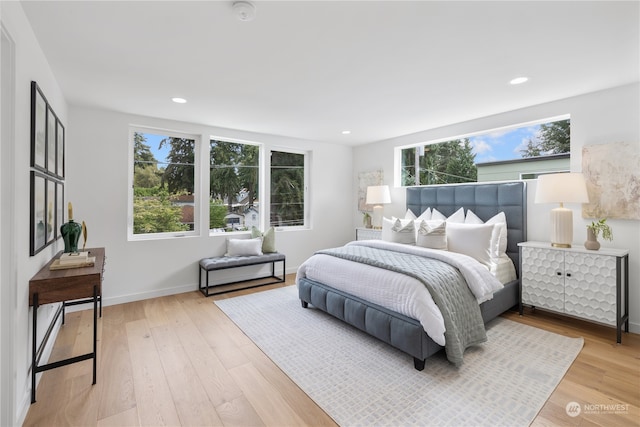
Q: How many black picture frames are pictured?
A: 6